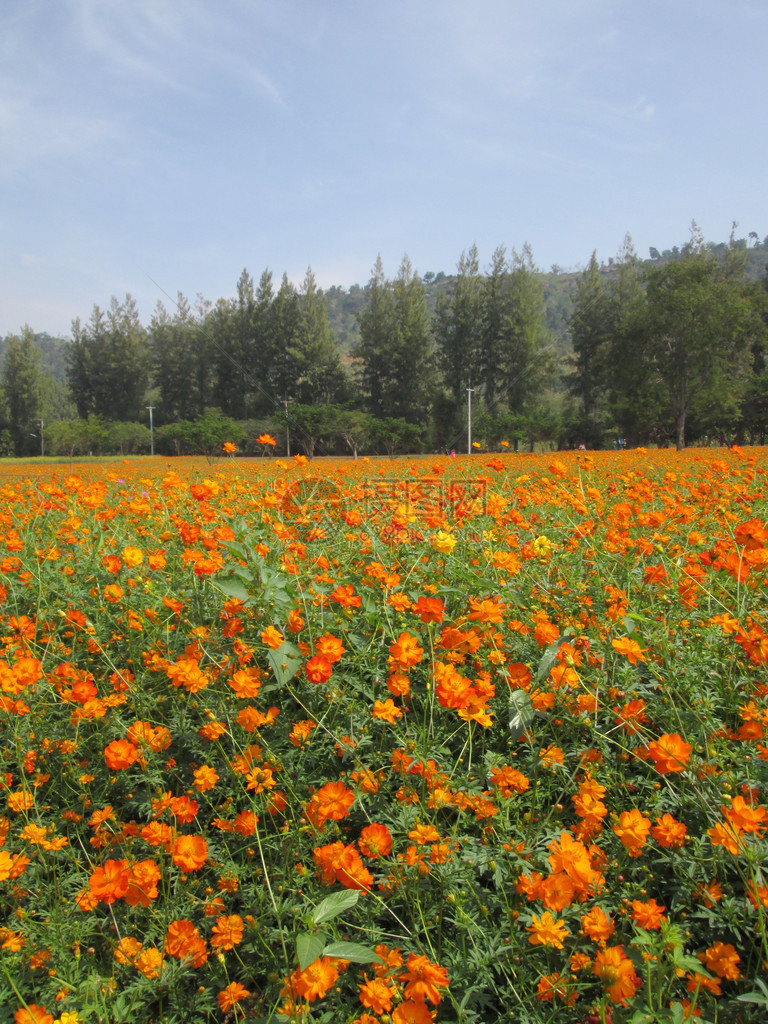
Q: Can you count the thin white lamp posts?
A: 4